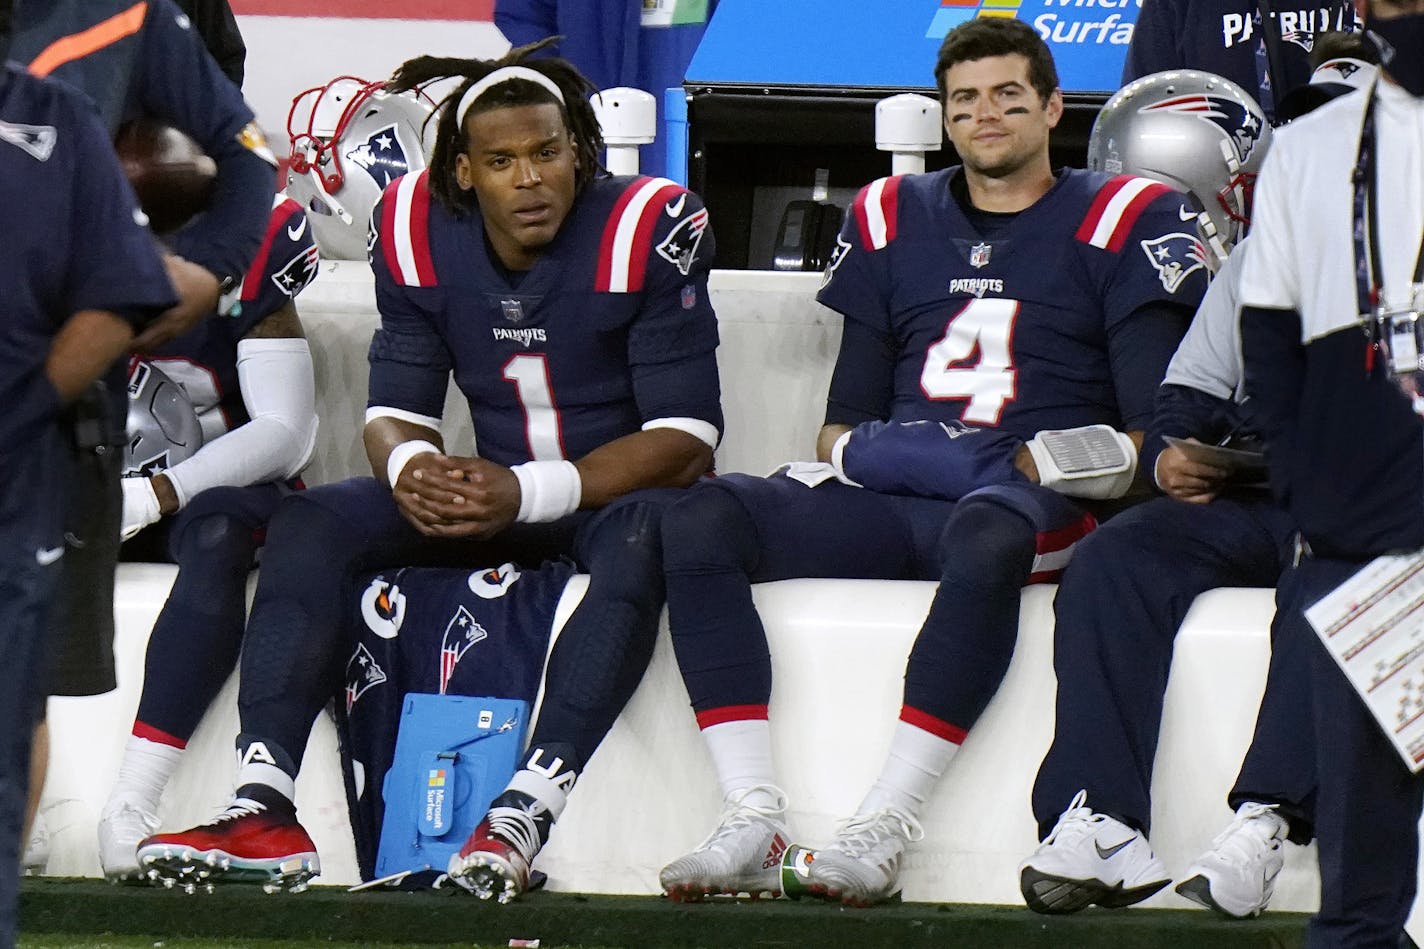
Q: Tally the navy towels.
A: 1